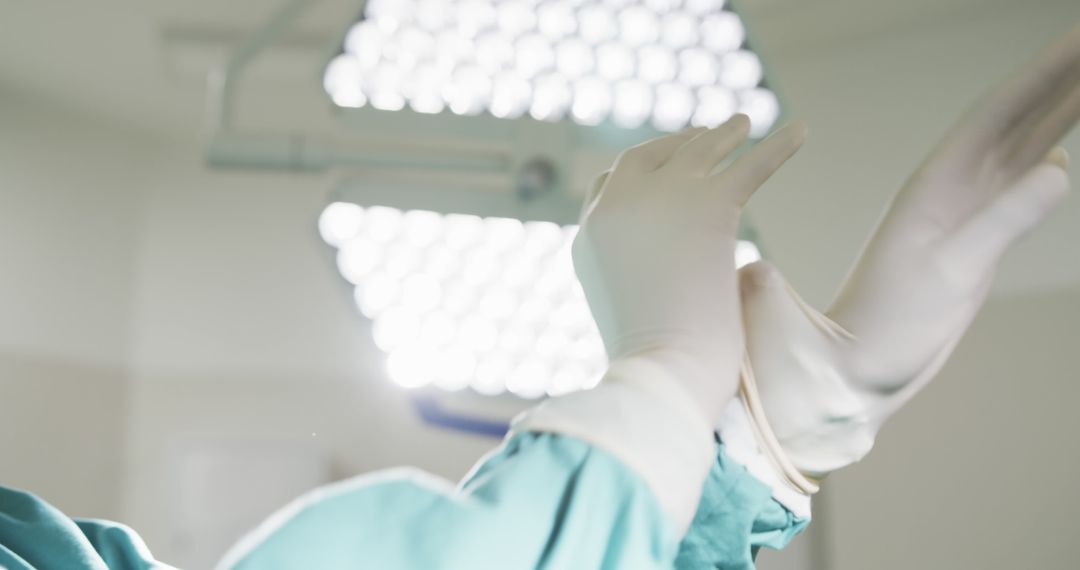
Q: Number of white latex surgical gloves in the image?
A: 2